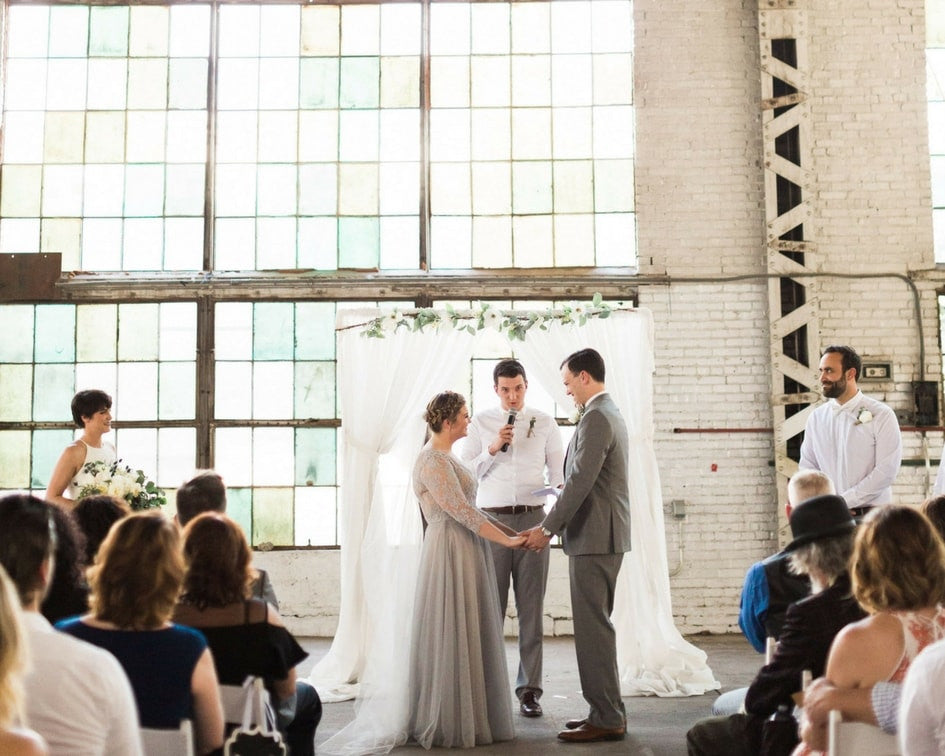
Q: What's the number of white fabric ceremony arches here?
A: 1